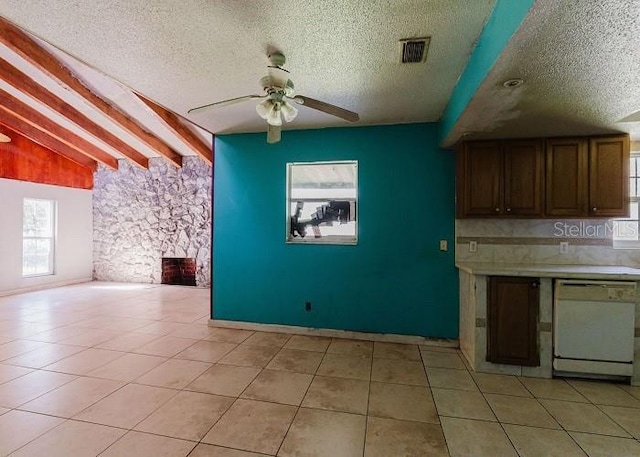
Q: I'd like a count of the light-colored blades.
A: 3